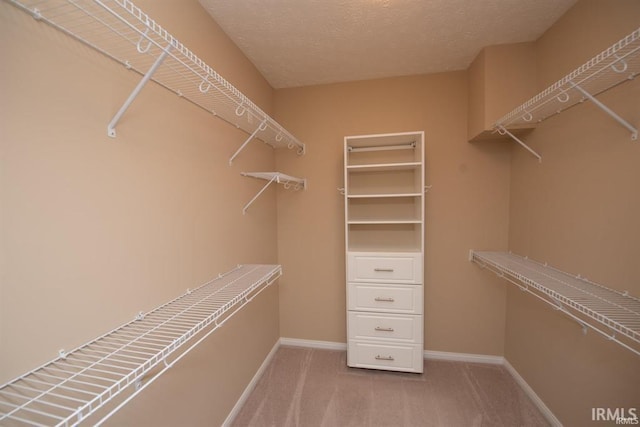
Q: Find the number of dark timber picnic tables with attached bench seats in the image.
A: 0